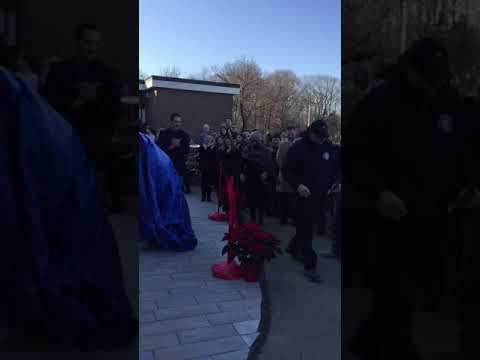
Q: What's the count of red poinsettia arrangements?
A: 1